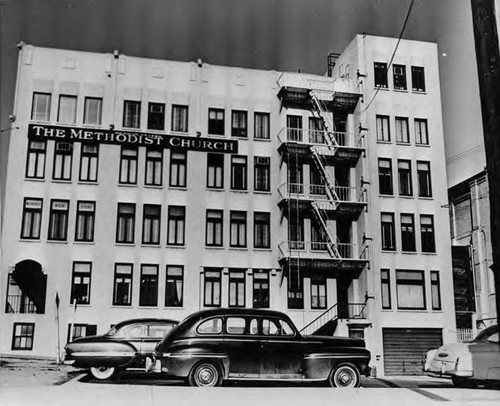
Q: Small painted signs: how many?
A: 3